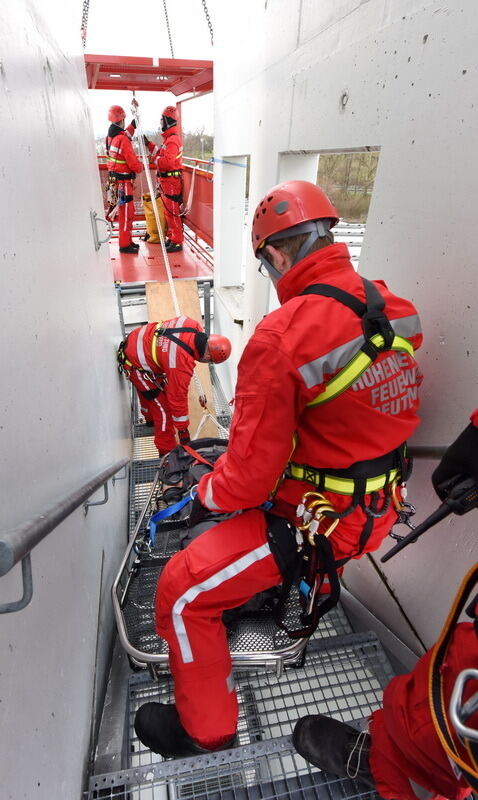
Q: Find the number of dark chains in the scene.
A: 3